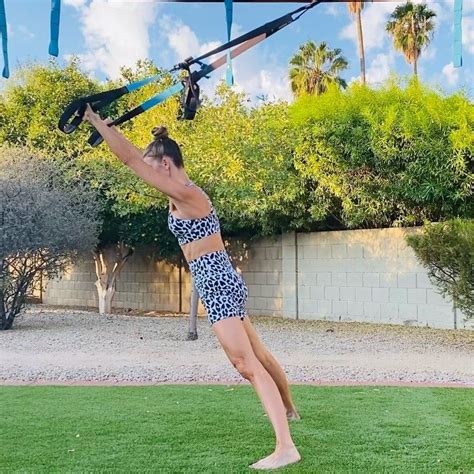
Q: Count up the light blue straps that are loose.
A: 4